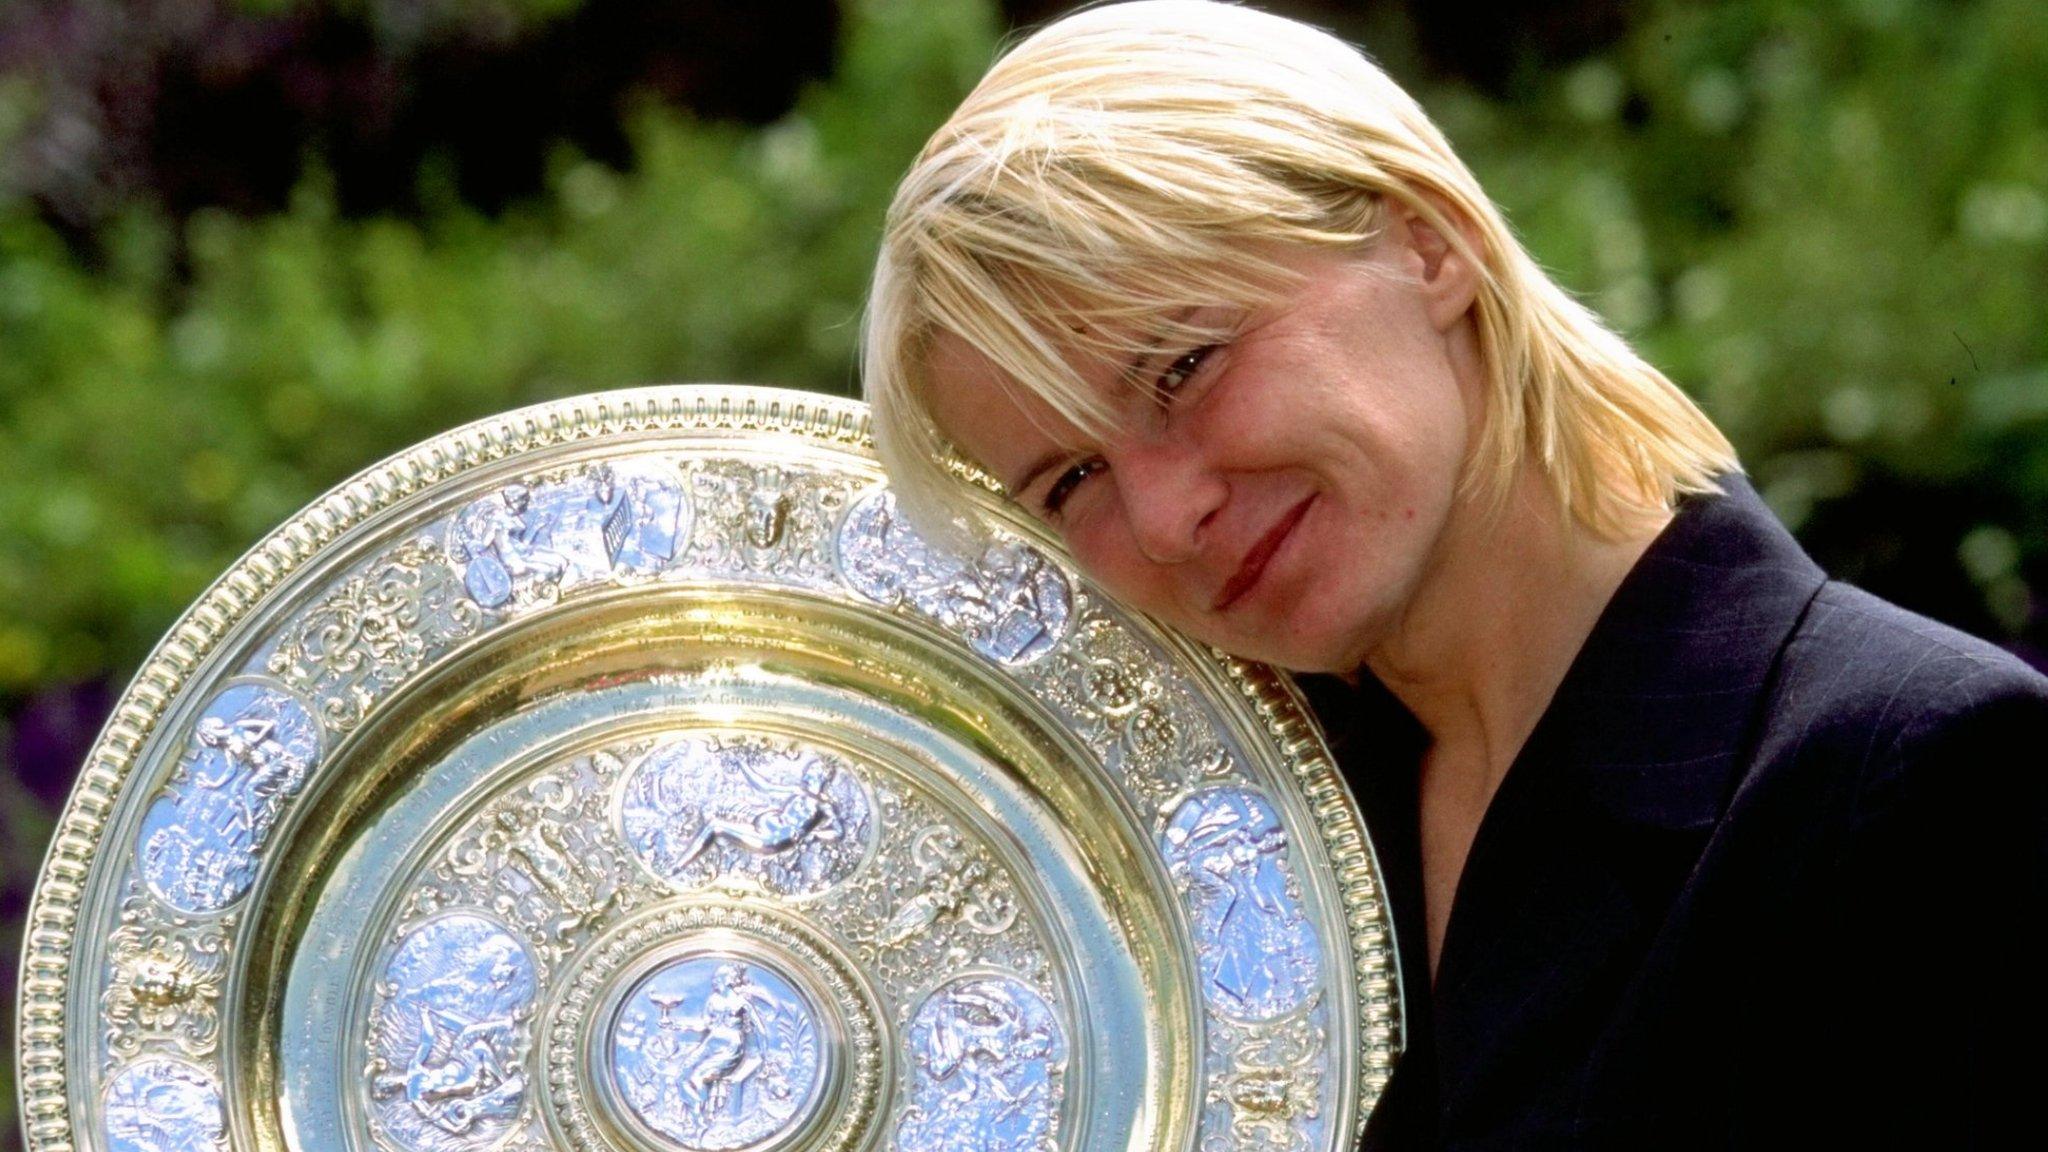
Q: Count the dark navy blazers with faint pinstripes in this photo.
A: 1